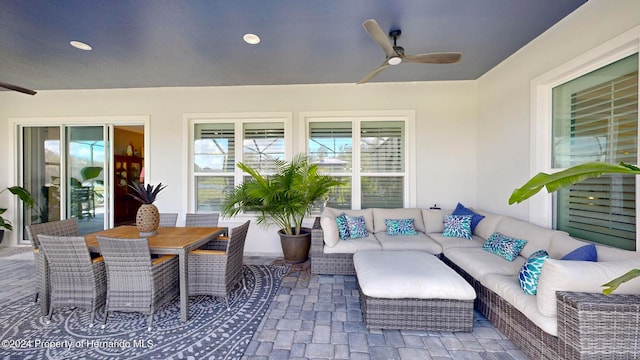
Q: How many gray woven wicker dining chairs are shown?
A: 6